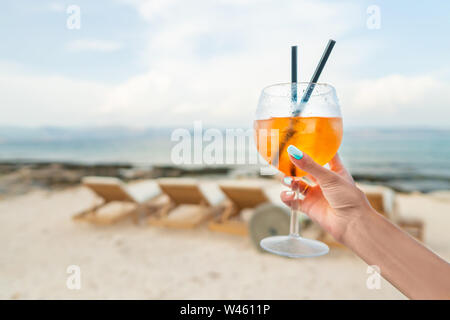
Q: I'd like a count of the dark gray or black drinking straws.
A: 2